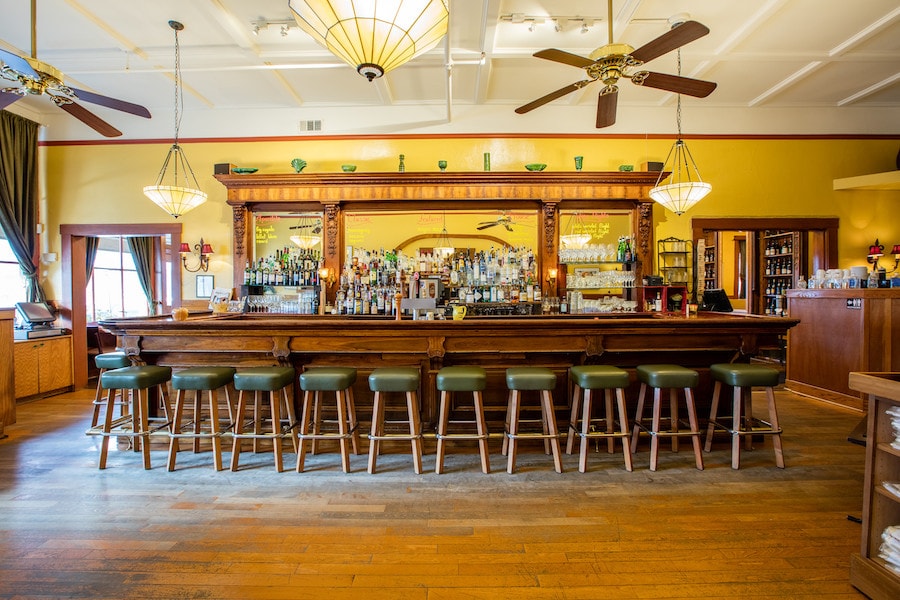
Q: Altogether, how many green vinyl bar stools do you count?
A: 11